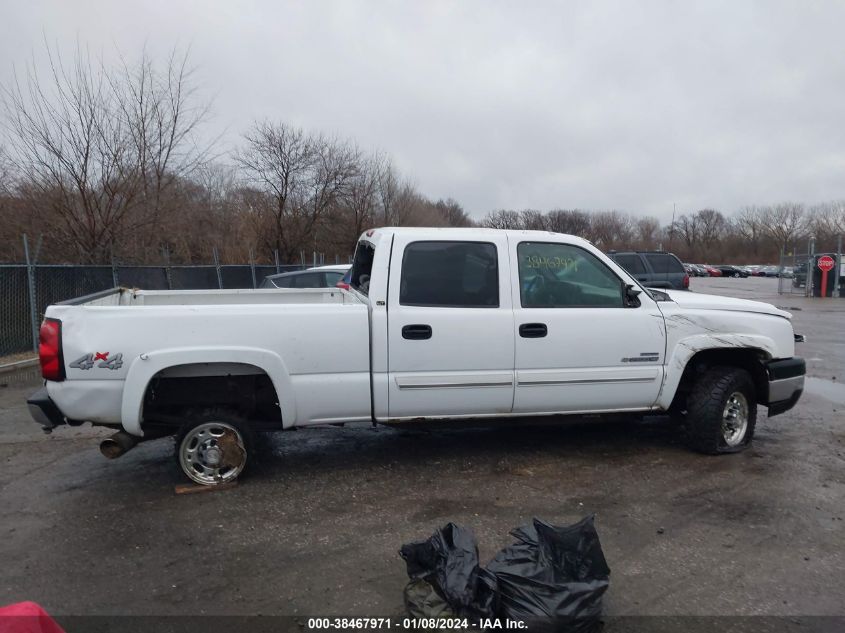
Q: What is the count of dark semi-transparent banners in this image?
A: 1